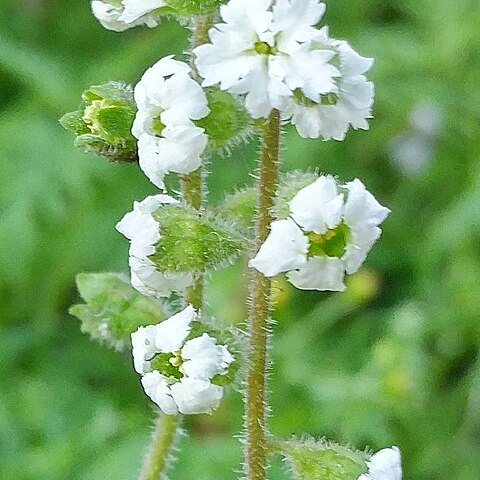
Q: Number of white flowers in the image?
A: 8